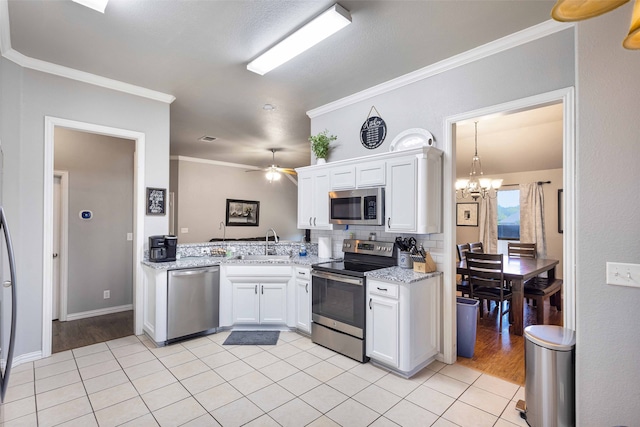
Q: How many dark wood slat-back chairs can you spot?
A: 4